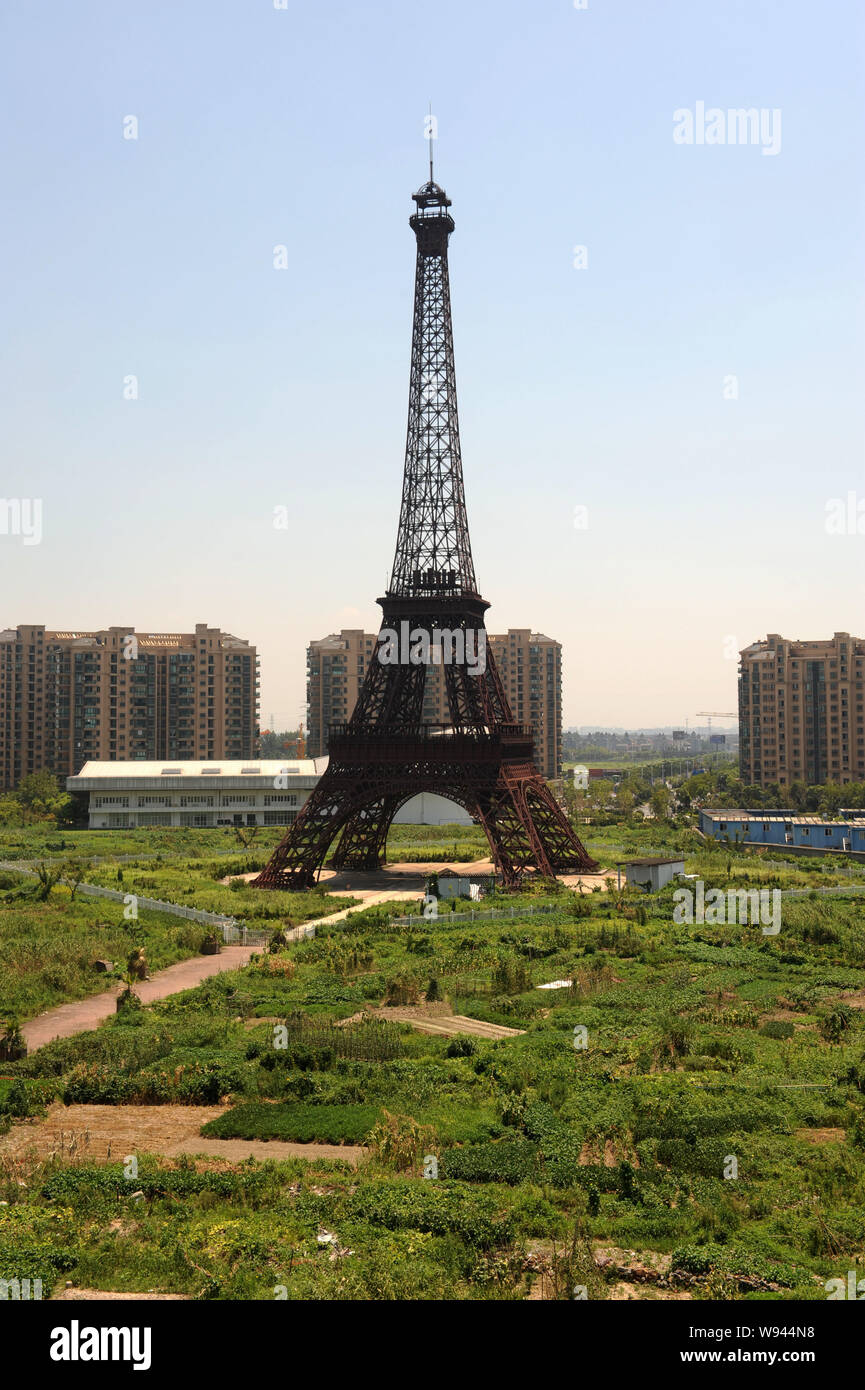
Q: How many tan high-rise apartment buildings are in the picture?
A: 3